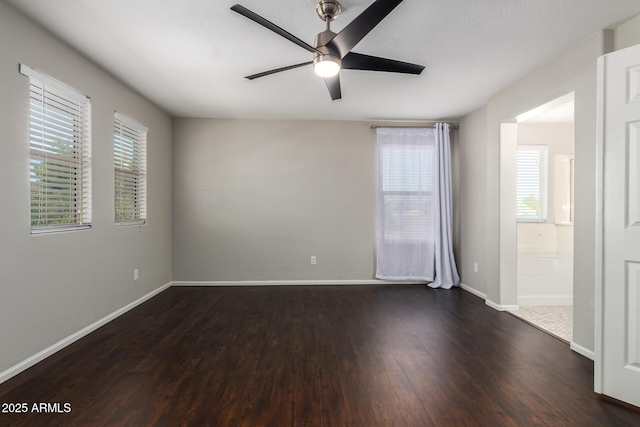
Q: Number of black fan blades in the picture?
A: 5